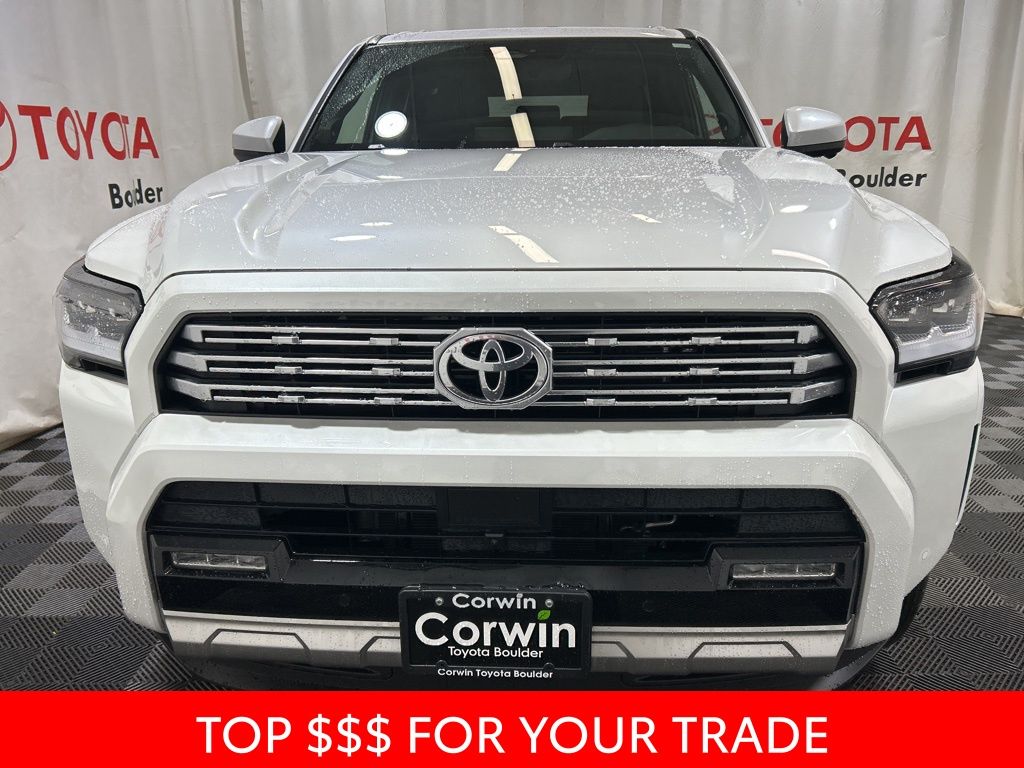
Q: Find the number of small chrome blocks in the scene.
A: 12